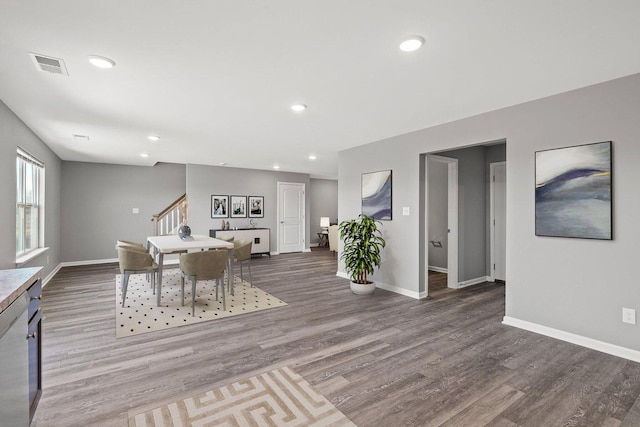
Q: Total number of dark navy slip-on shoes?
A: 0